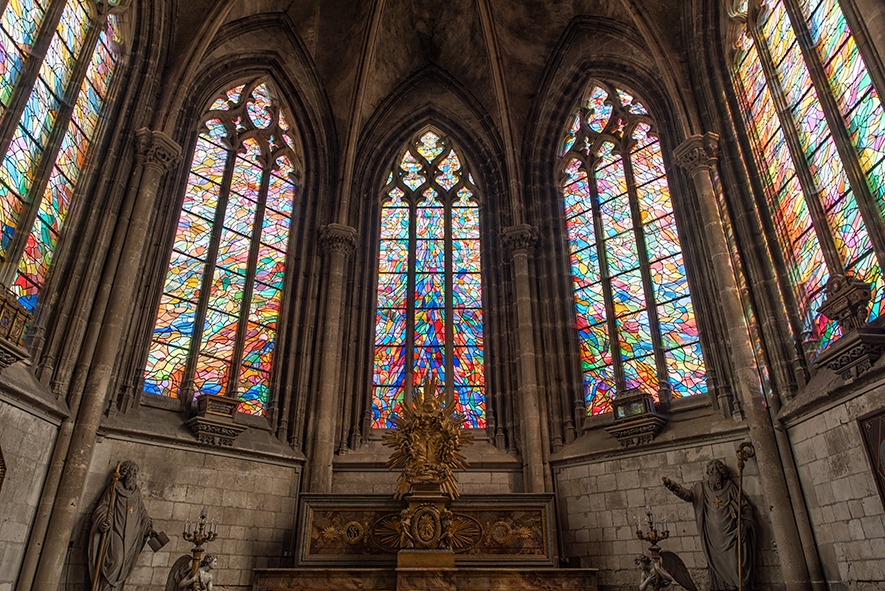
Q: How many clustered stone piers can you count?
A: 4